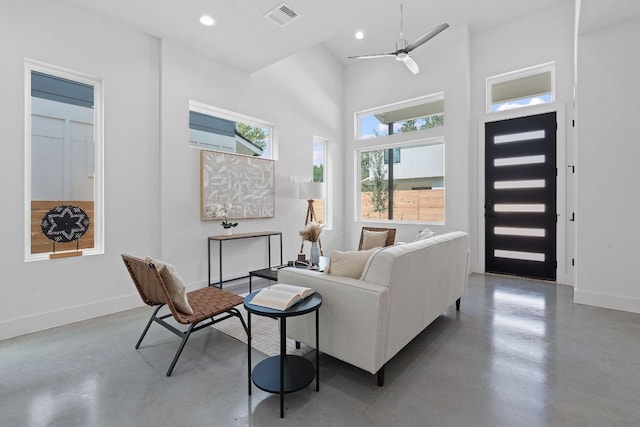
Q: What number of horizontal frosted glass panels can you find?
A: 6